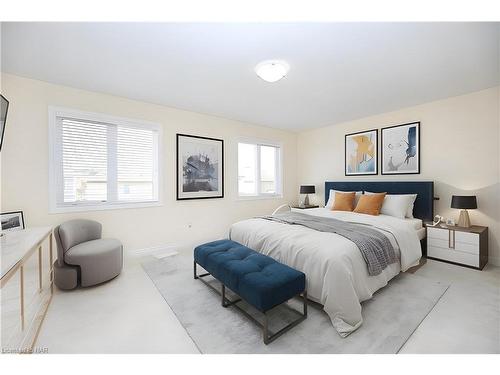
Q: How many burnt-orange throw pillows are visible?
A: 2